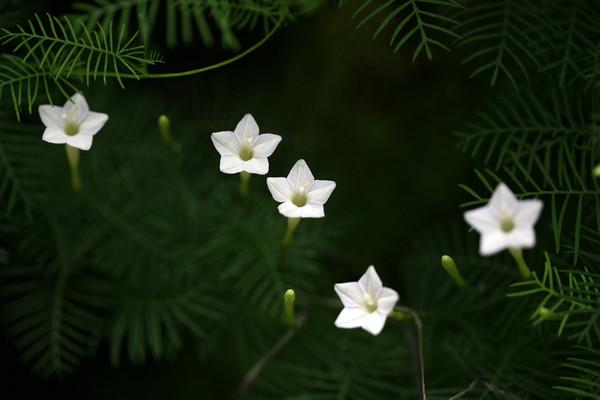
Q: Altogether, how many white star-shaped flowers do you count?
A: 5